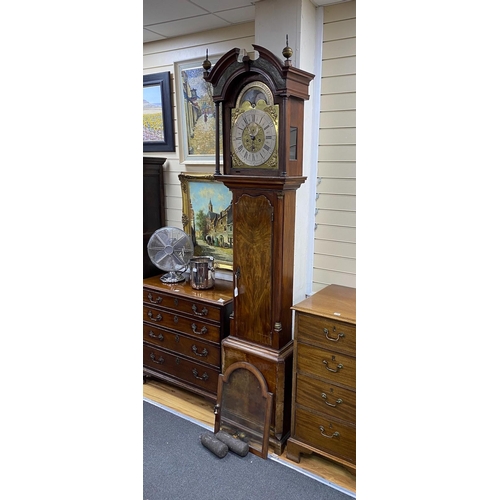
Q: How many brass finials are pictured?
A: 2